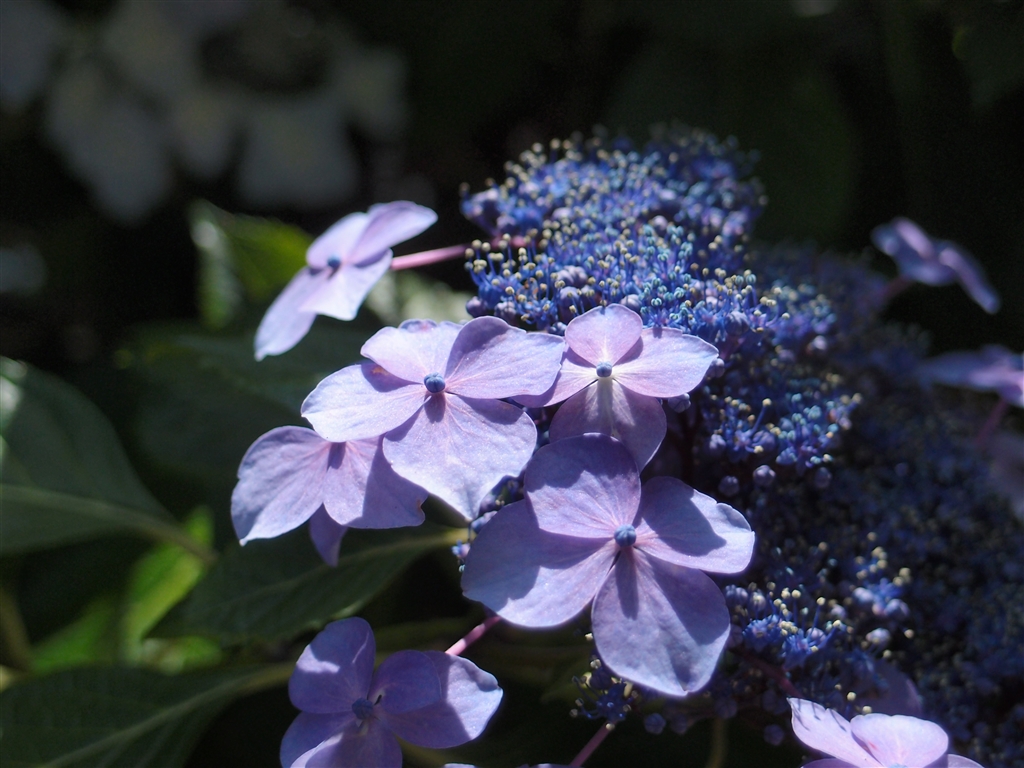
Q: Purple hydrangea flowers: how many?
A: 9